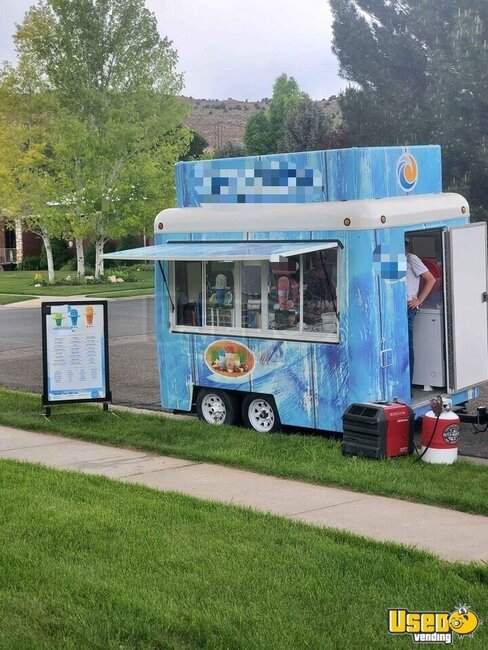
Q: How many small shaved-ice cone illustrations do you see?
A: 3